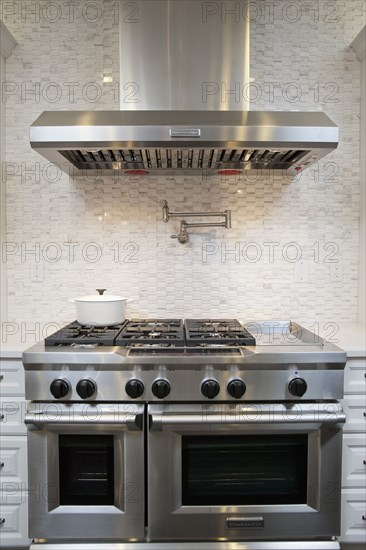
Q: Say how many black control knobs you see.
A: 7